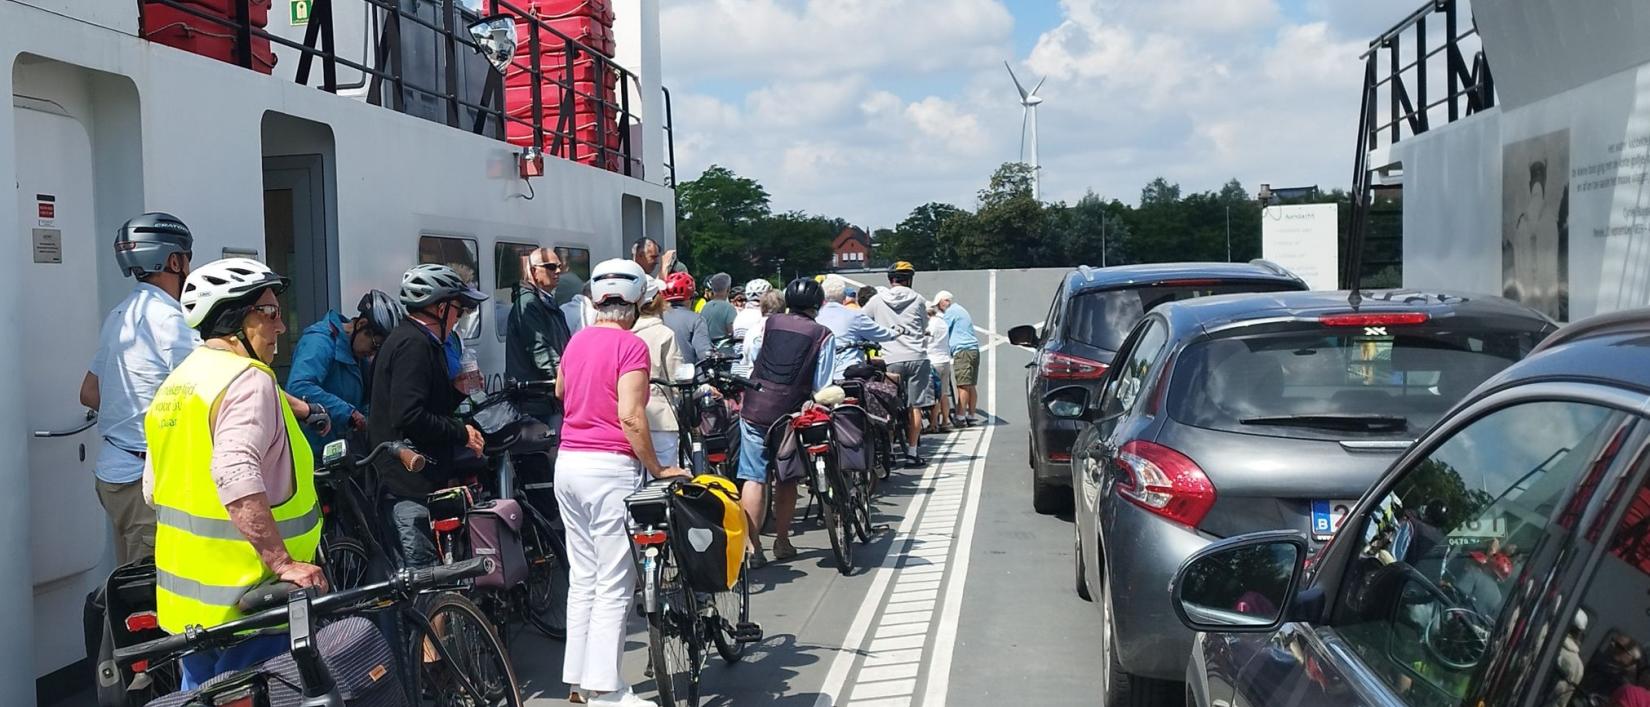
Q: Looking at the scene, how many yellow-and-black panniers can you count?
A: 1